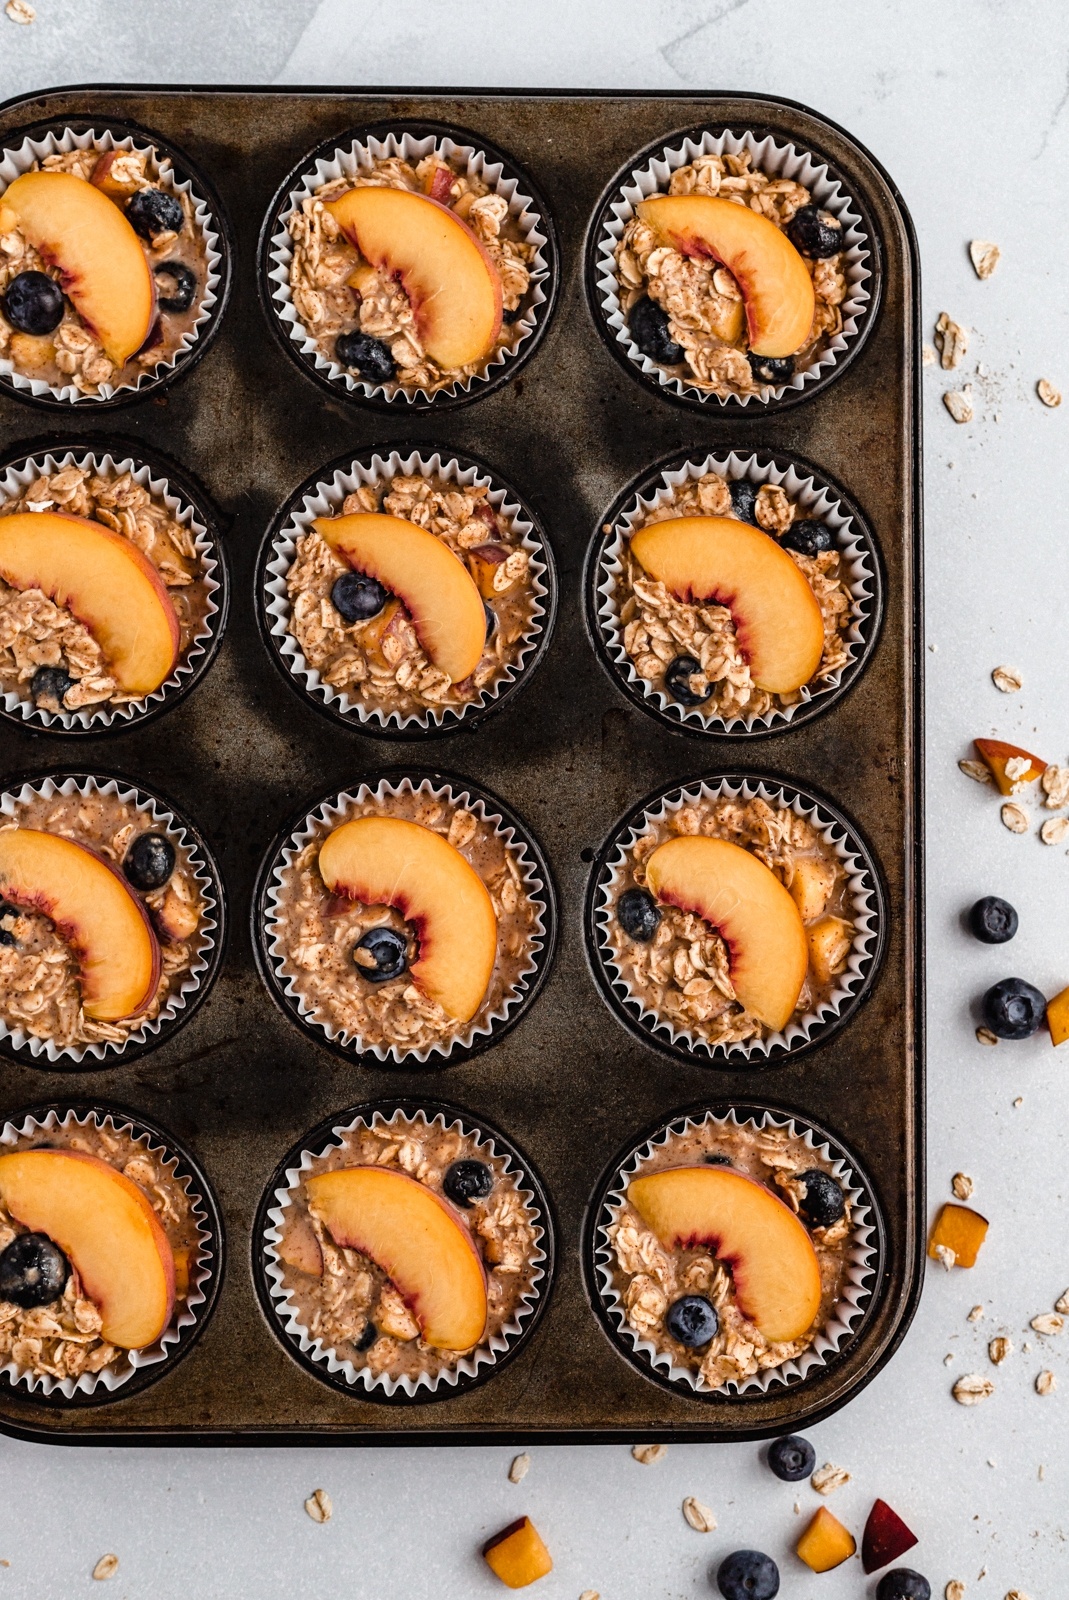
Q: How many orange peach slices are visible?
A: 12